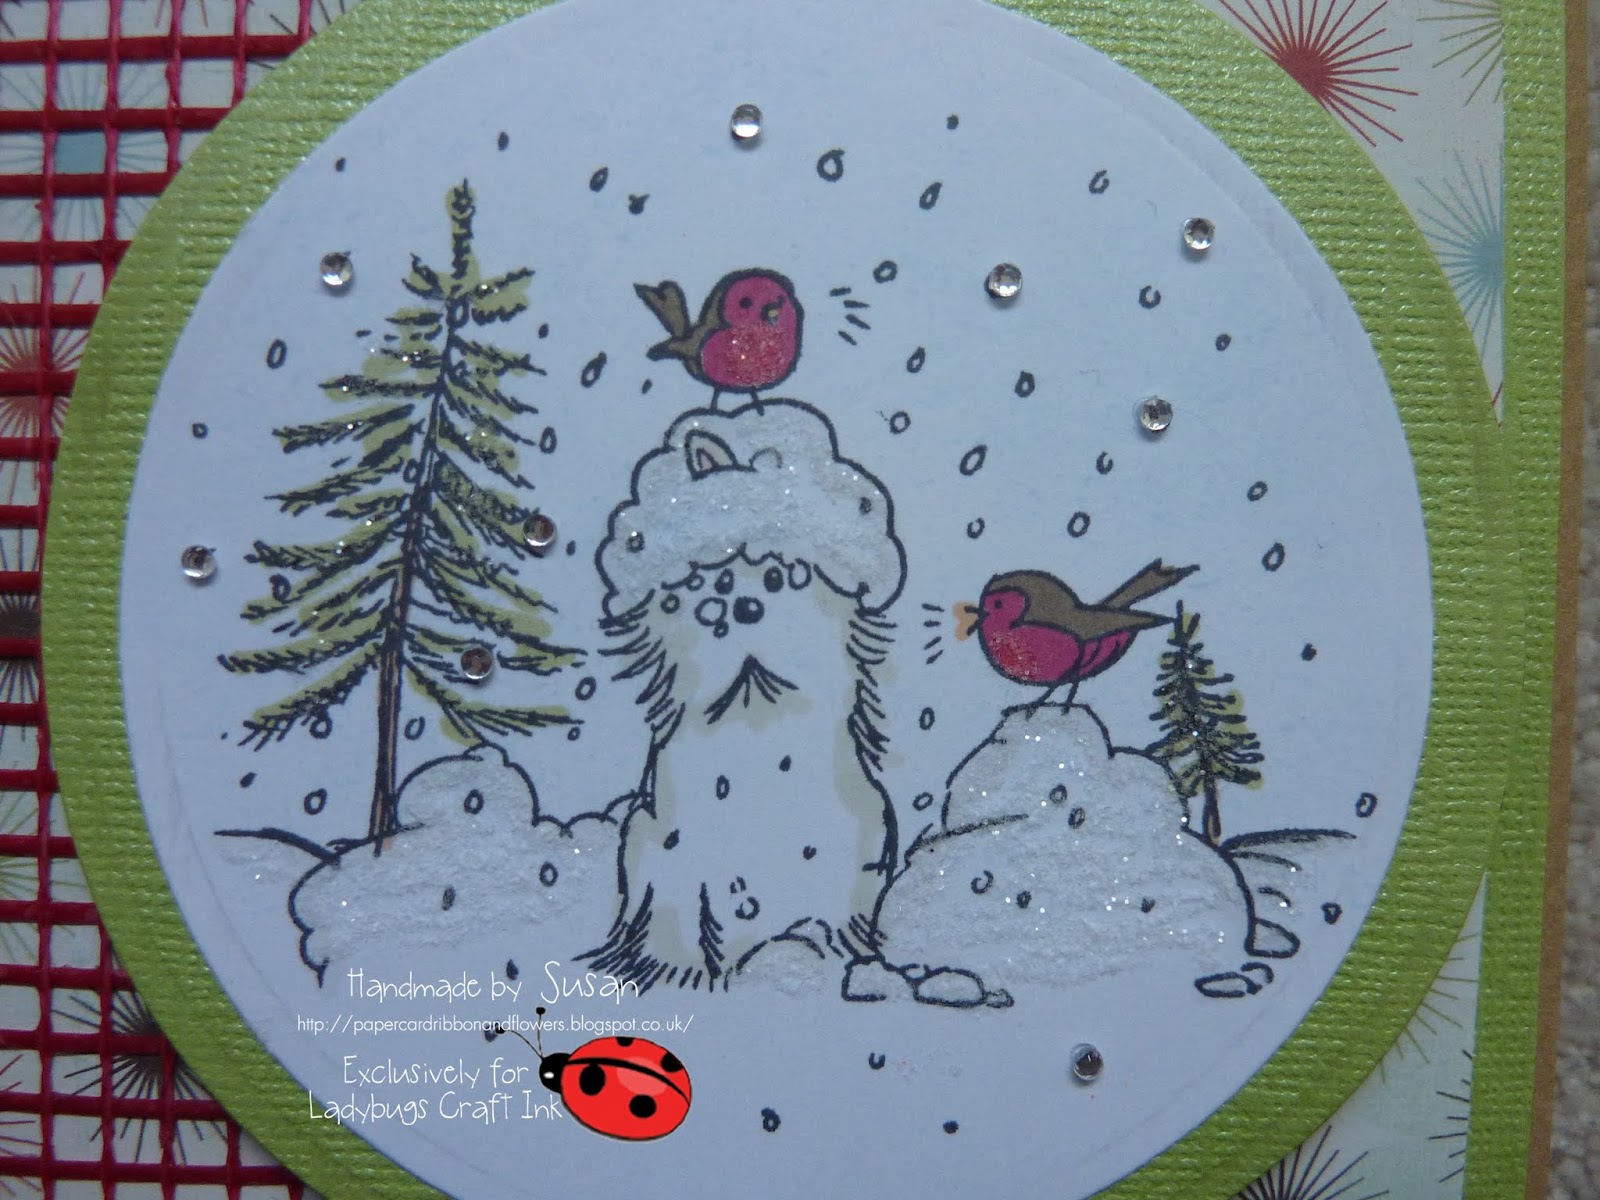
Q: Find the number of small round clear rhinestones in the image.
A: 9